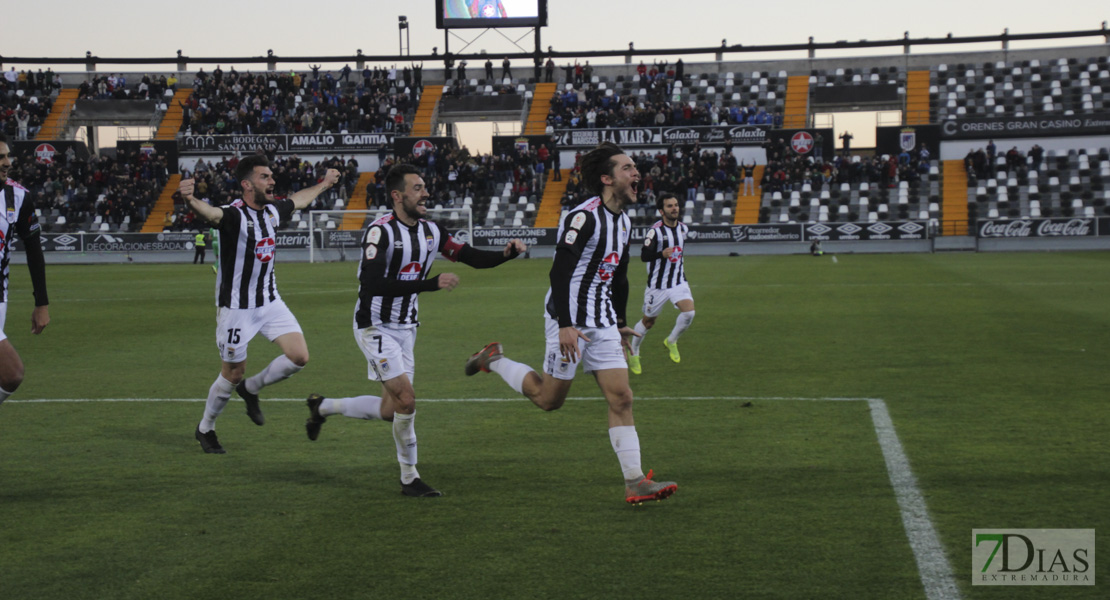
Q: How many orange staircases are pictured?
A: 11